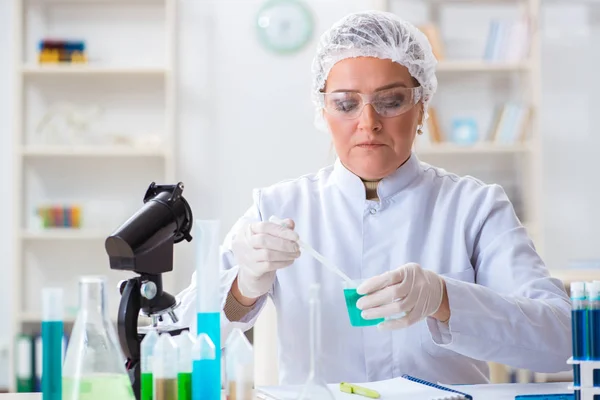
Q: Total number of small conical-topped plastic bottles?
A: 5